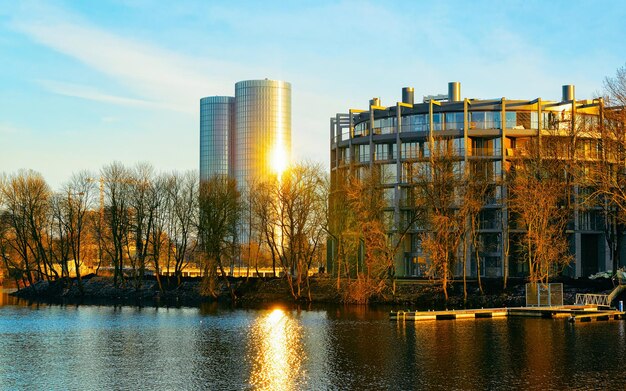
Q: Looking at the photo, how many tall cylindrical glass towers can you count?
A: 2